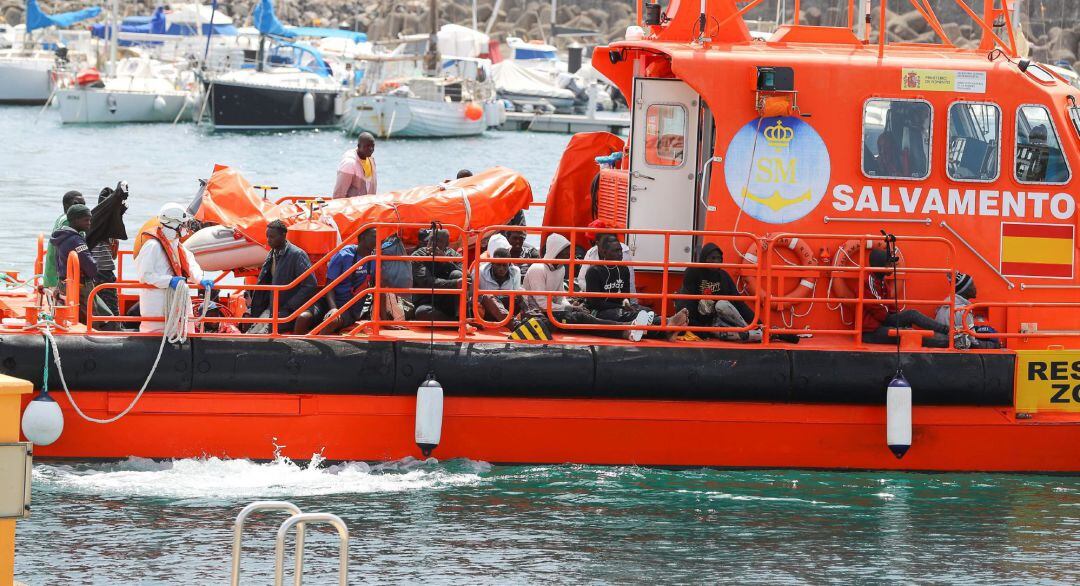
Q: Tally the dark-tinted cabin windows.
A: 3